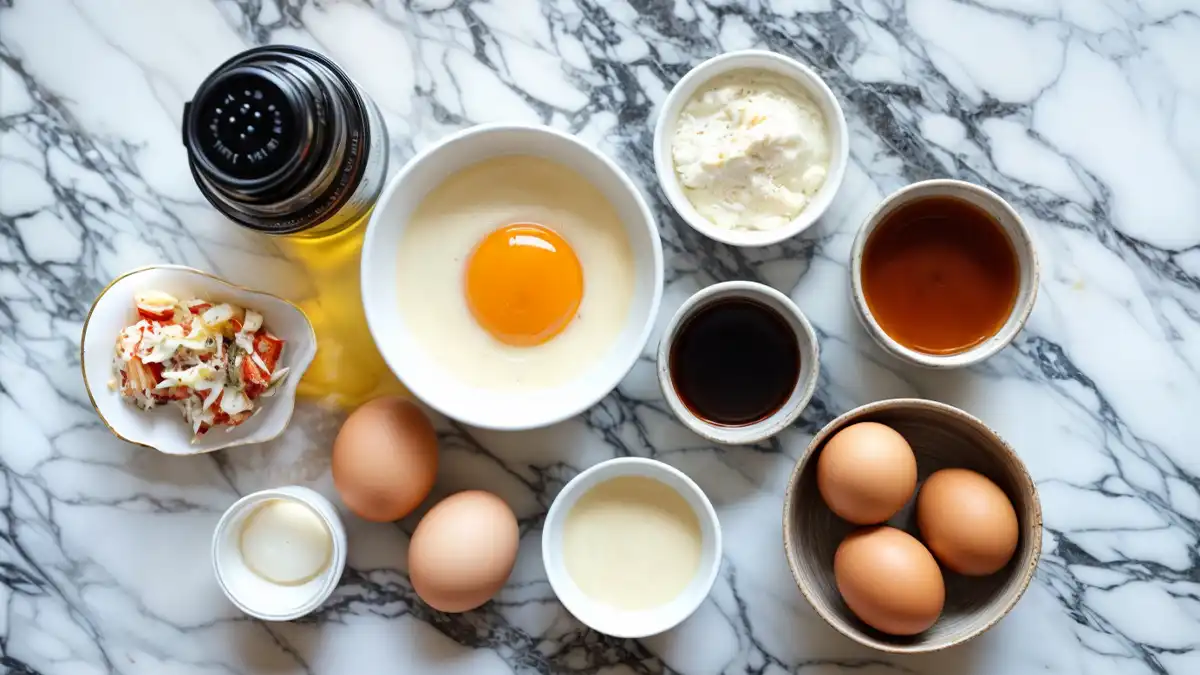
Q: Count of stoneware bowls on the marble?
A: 3